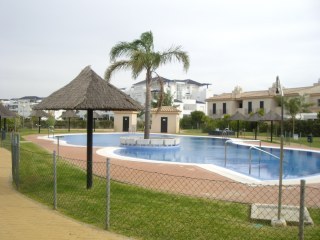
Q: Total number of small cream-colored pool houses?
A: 2